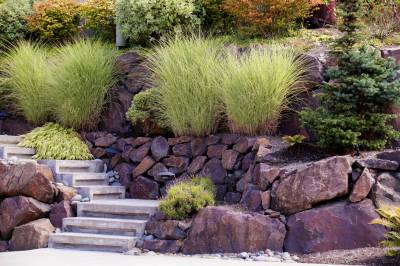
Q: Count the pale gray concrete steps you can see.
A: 8